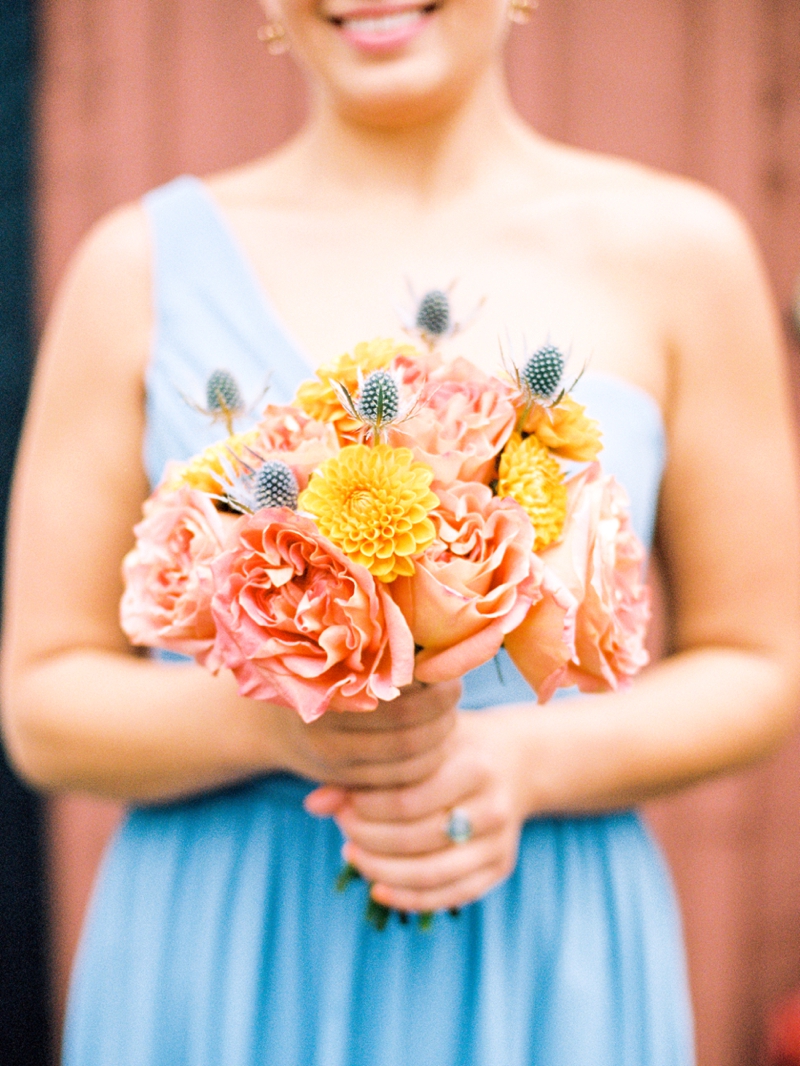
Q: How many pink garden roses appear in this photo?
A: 6